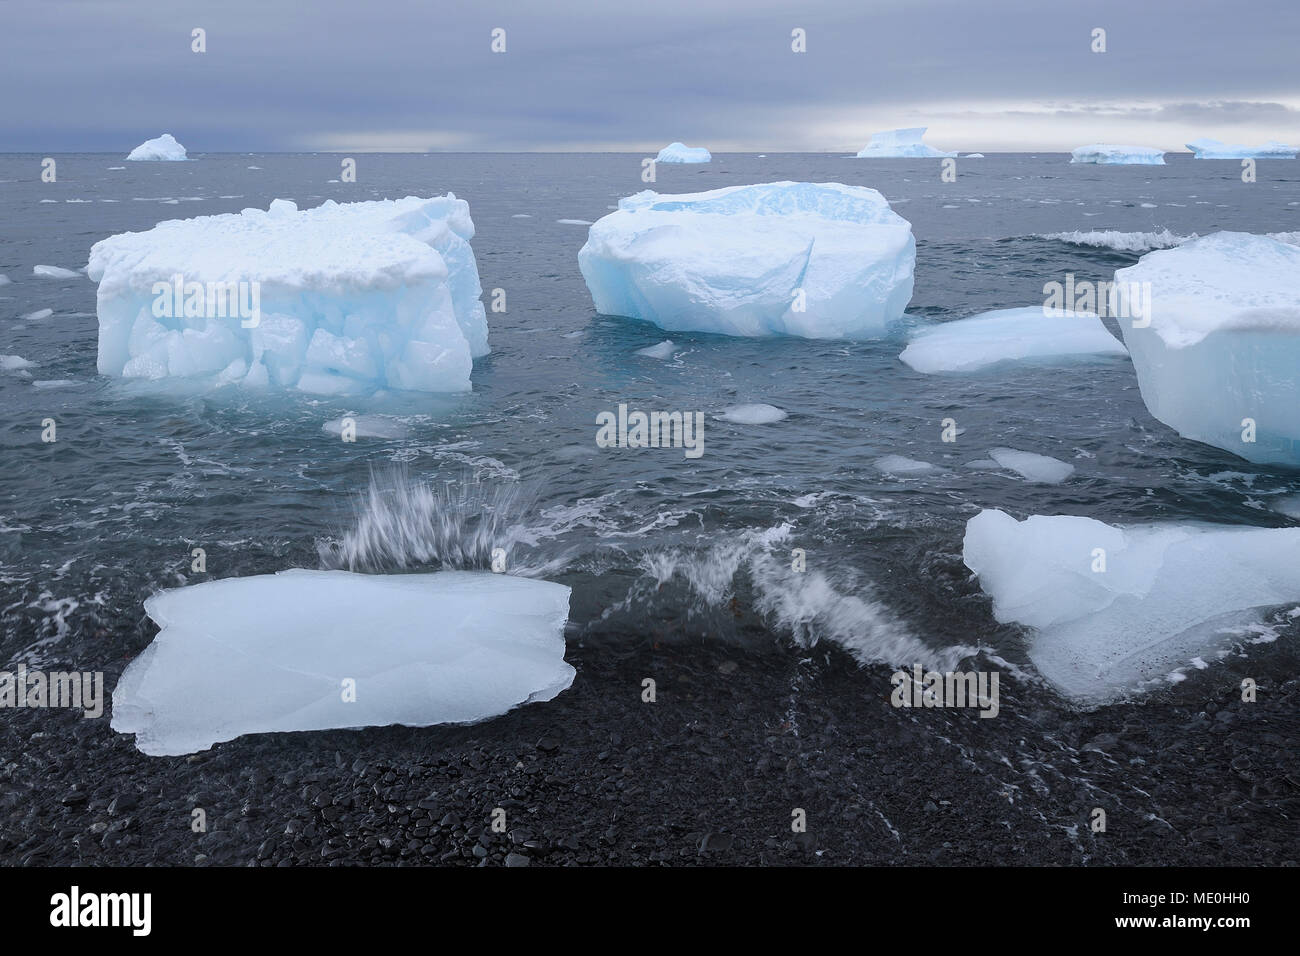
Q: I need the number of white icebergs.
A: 11